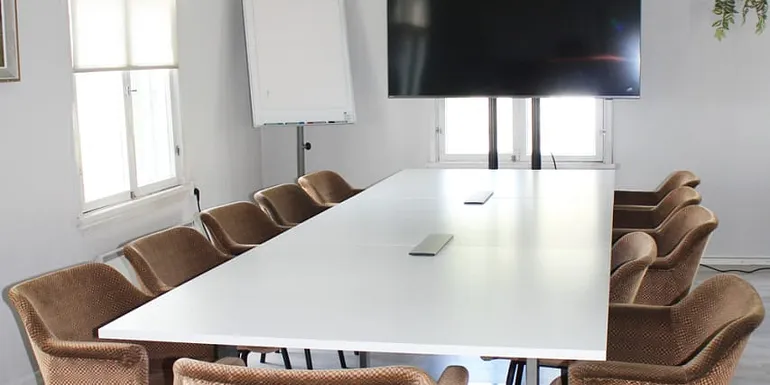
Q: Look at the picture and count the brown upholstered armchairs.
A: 11